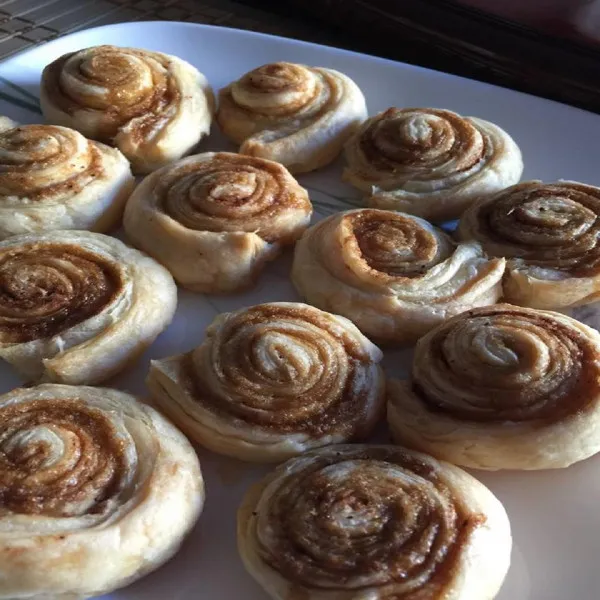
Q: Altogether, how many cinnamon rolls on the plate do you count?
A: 12